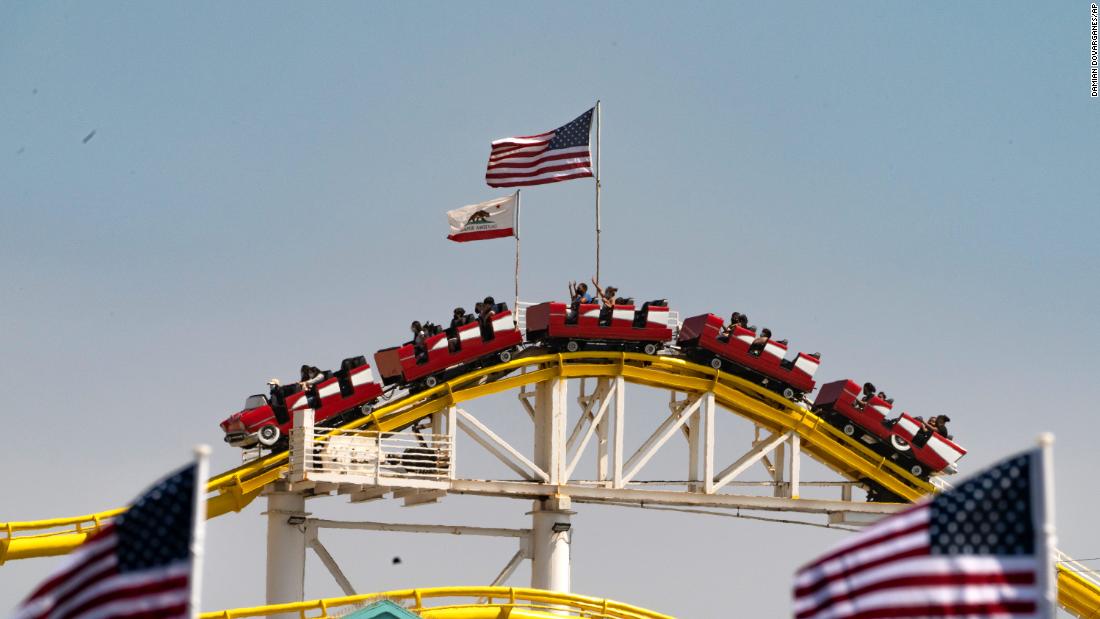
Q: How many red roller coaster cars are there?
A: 5